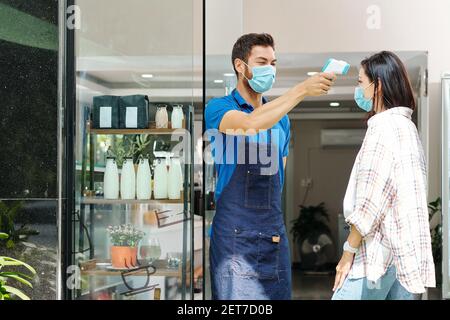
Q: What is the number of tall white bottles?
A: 5